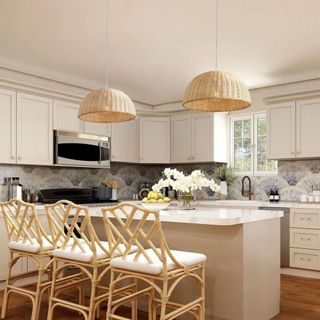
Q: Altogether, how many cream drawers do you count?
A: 3